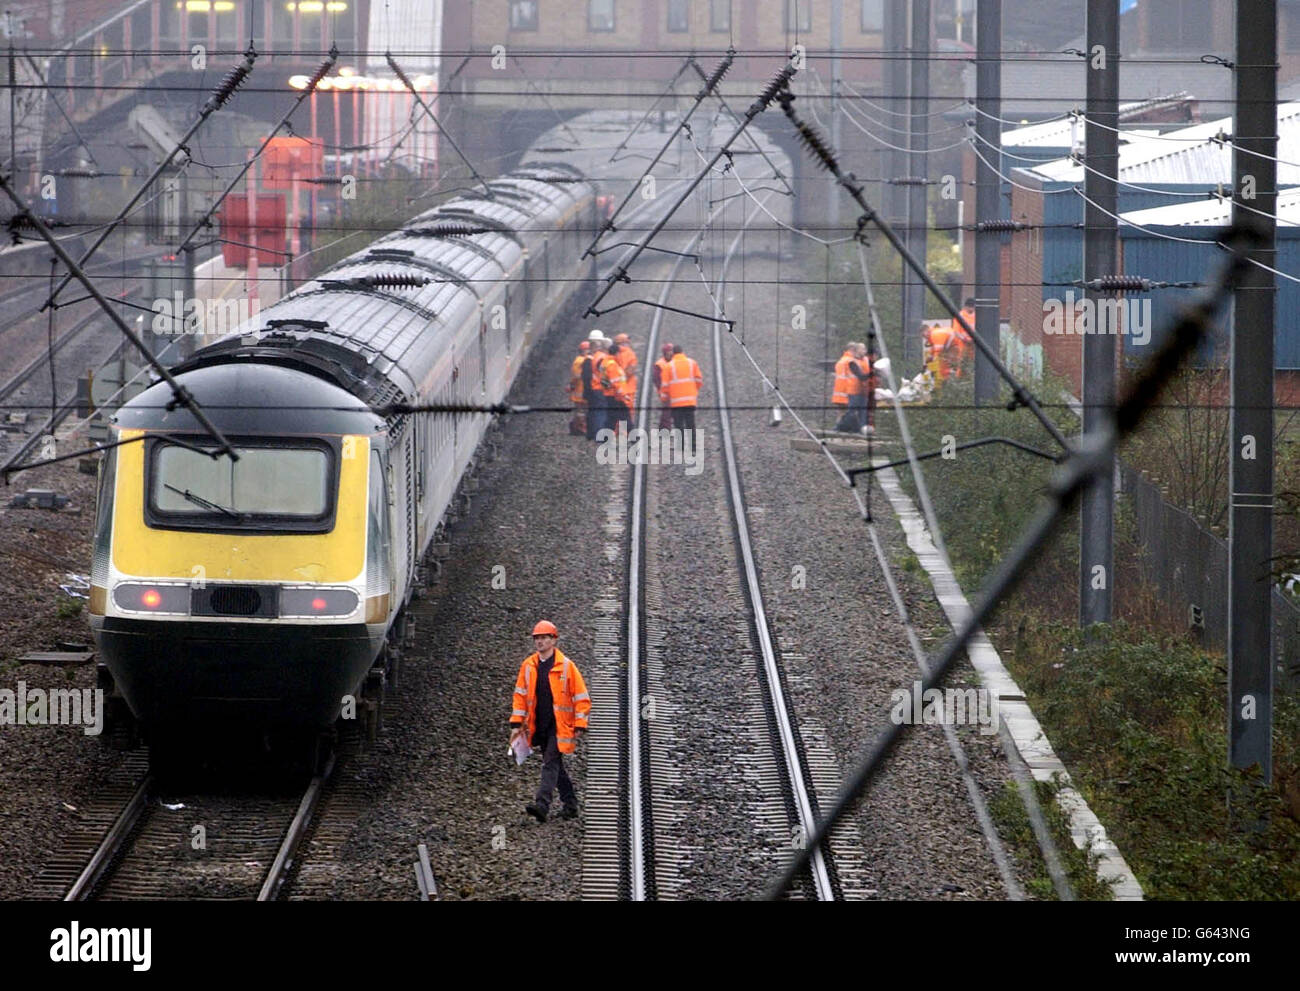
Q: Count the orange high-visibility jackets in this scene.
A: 11